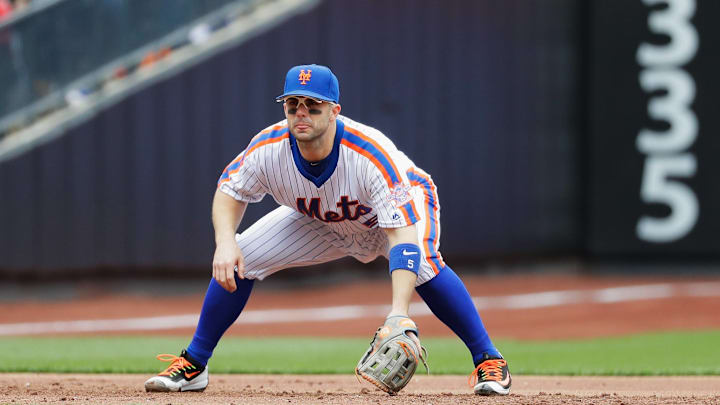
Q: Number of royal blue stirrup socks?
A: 2